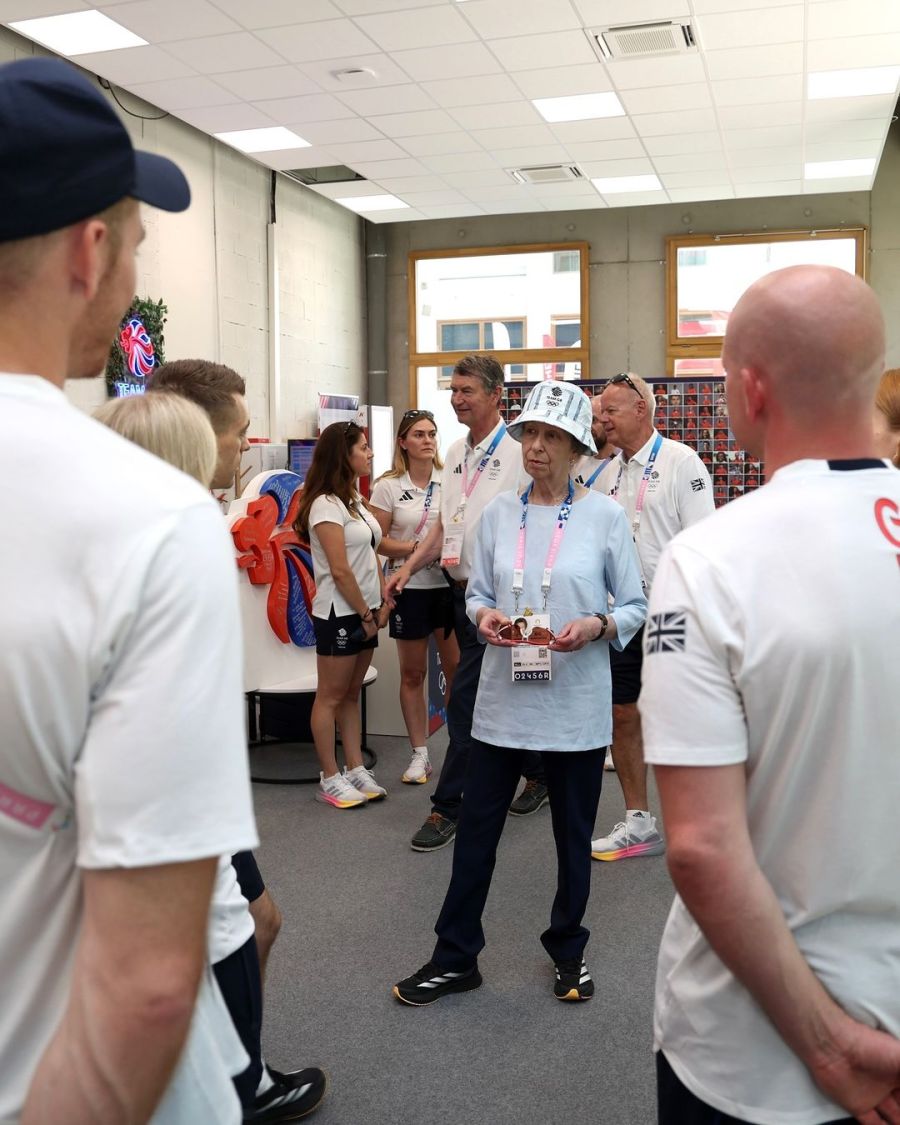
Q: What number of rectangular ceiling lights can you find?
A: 7